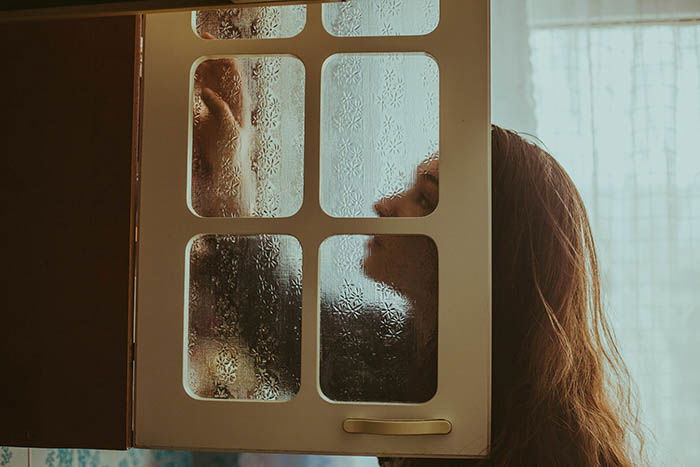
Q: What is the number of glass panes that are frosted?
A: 6